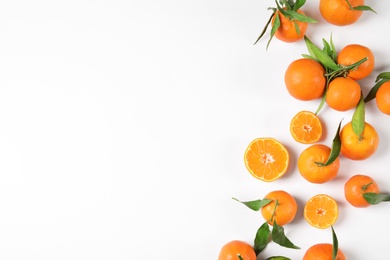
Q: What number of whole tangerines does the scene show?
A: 12